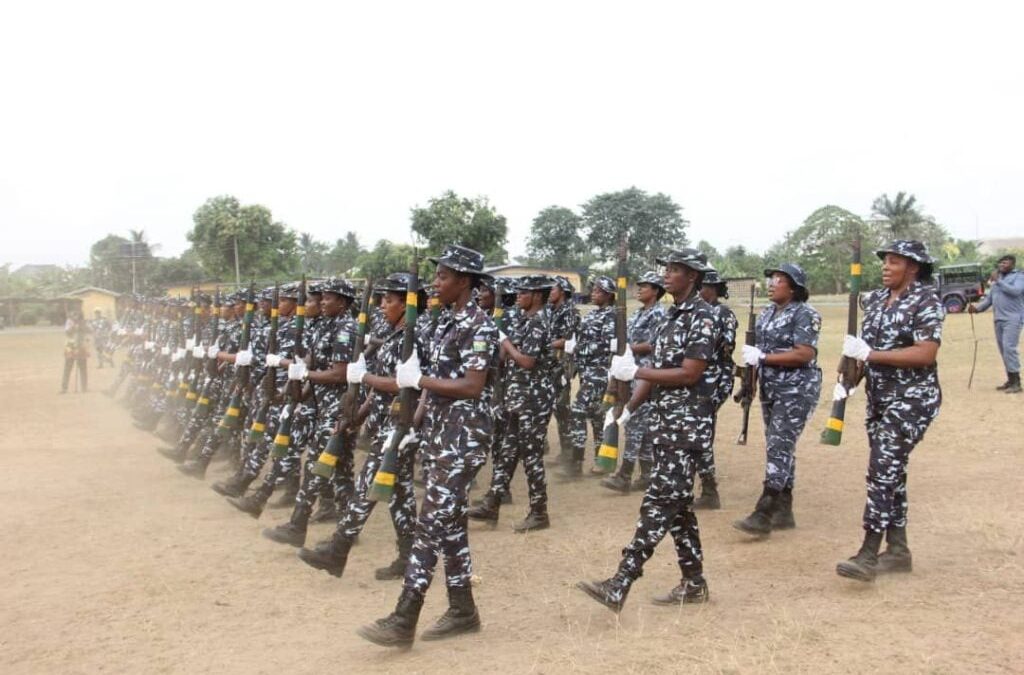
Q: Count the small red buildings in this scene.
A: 0